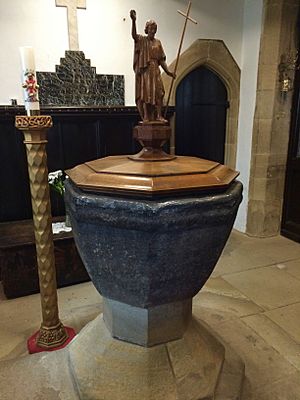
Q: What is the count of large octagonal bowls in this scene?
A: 1